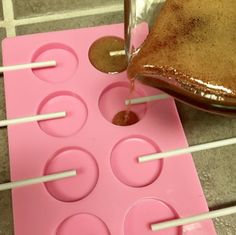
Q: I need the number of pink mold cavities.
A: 8